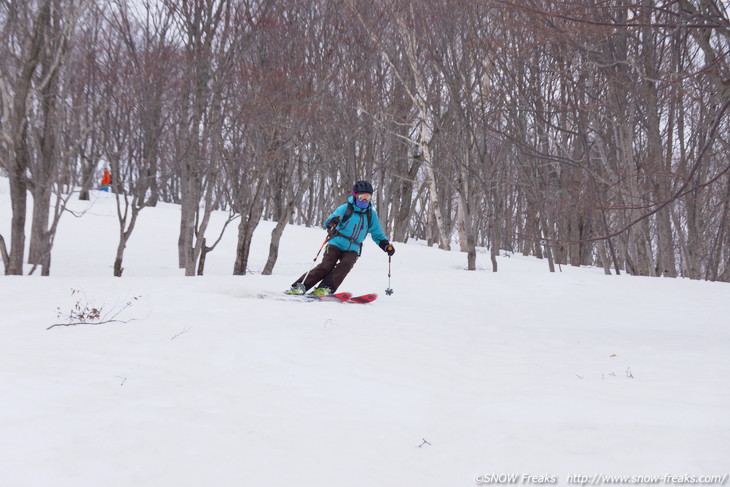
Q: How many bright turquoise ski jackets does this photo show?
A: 1